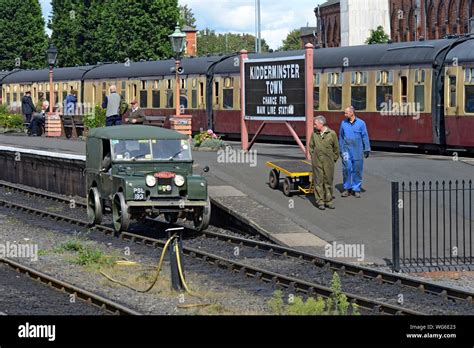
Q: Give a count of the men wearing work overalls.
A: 2